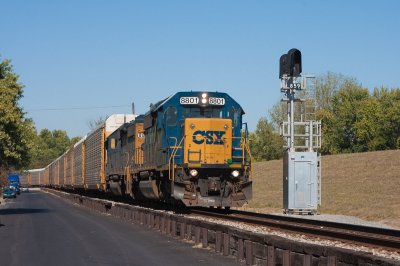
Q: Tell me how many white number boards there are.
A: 2